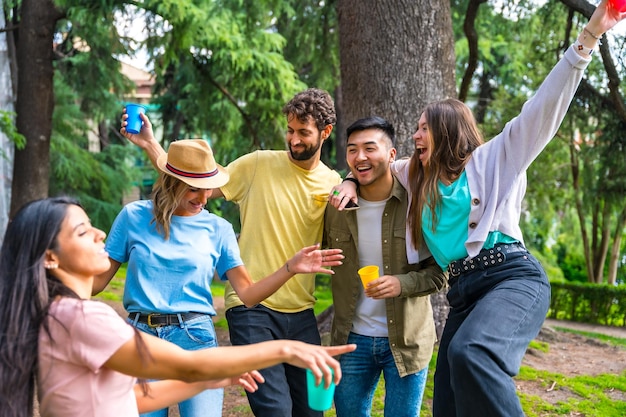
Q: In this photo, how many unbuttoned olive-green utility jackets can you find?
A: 1